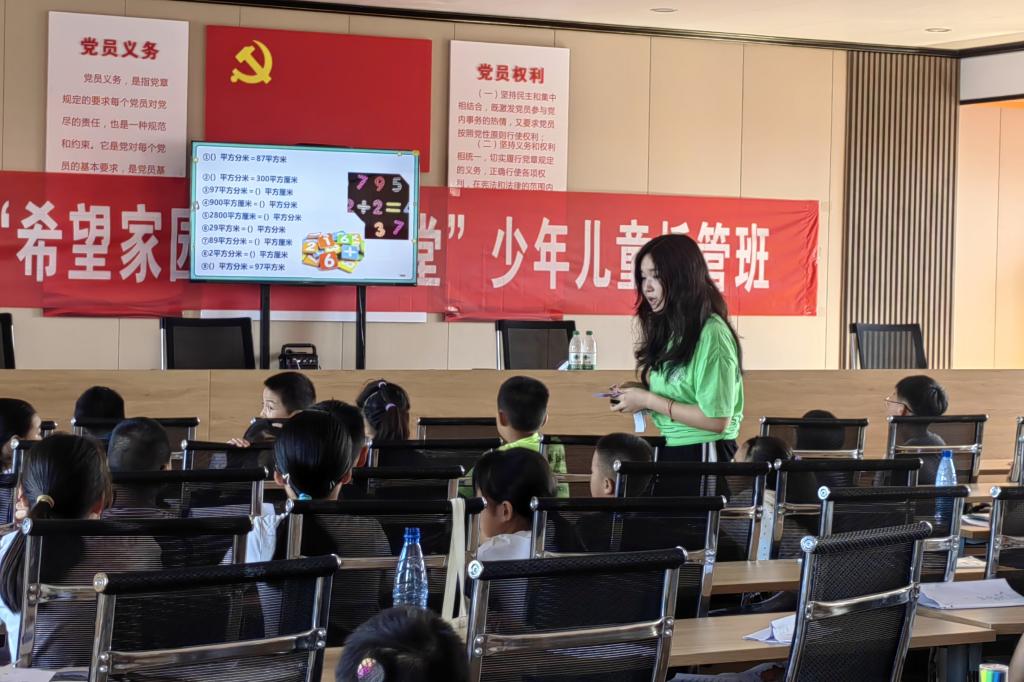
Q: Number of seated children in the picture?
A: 15